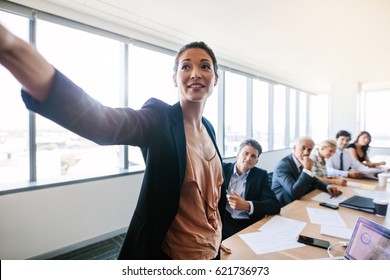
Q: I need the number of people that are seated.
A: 5